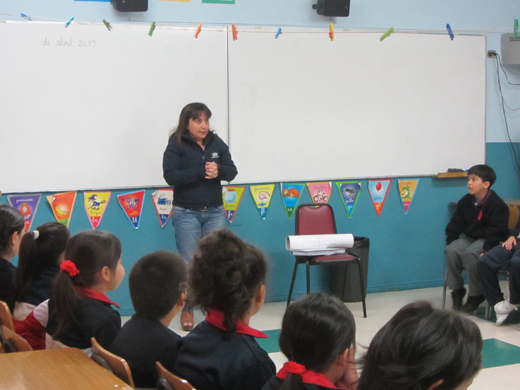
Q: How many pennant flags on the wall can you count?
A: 12